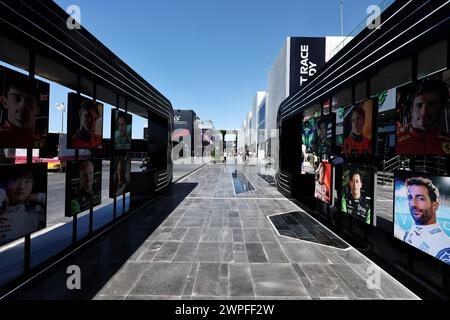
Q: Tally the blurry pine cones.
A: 0